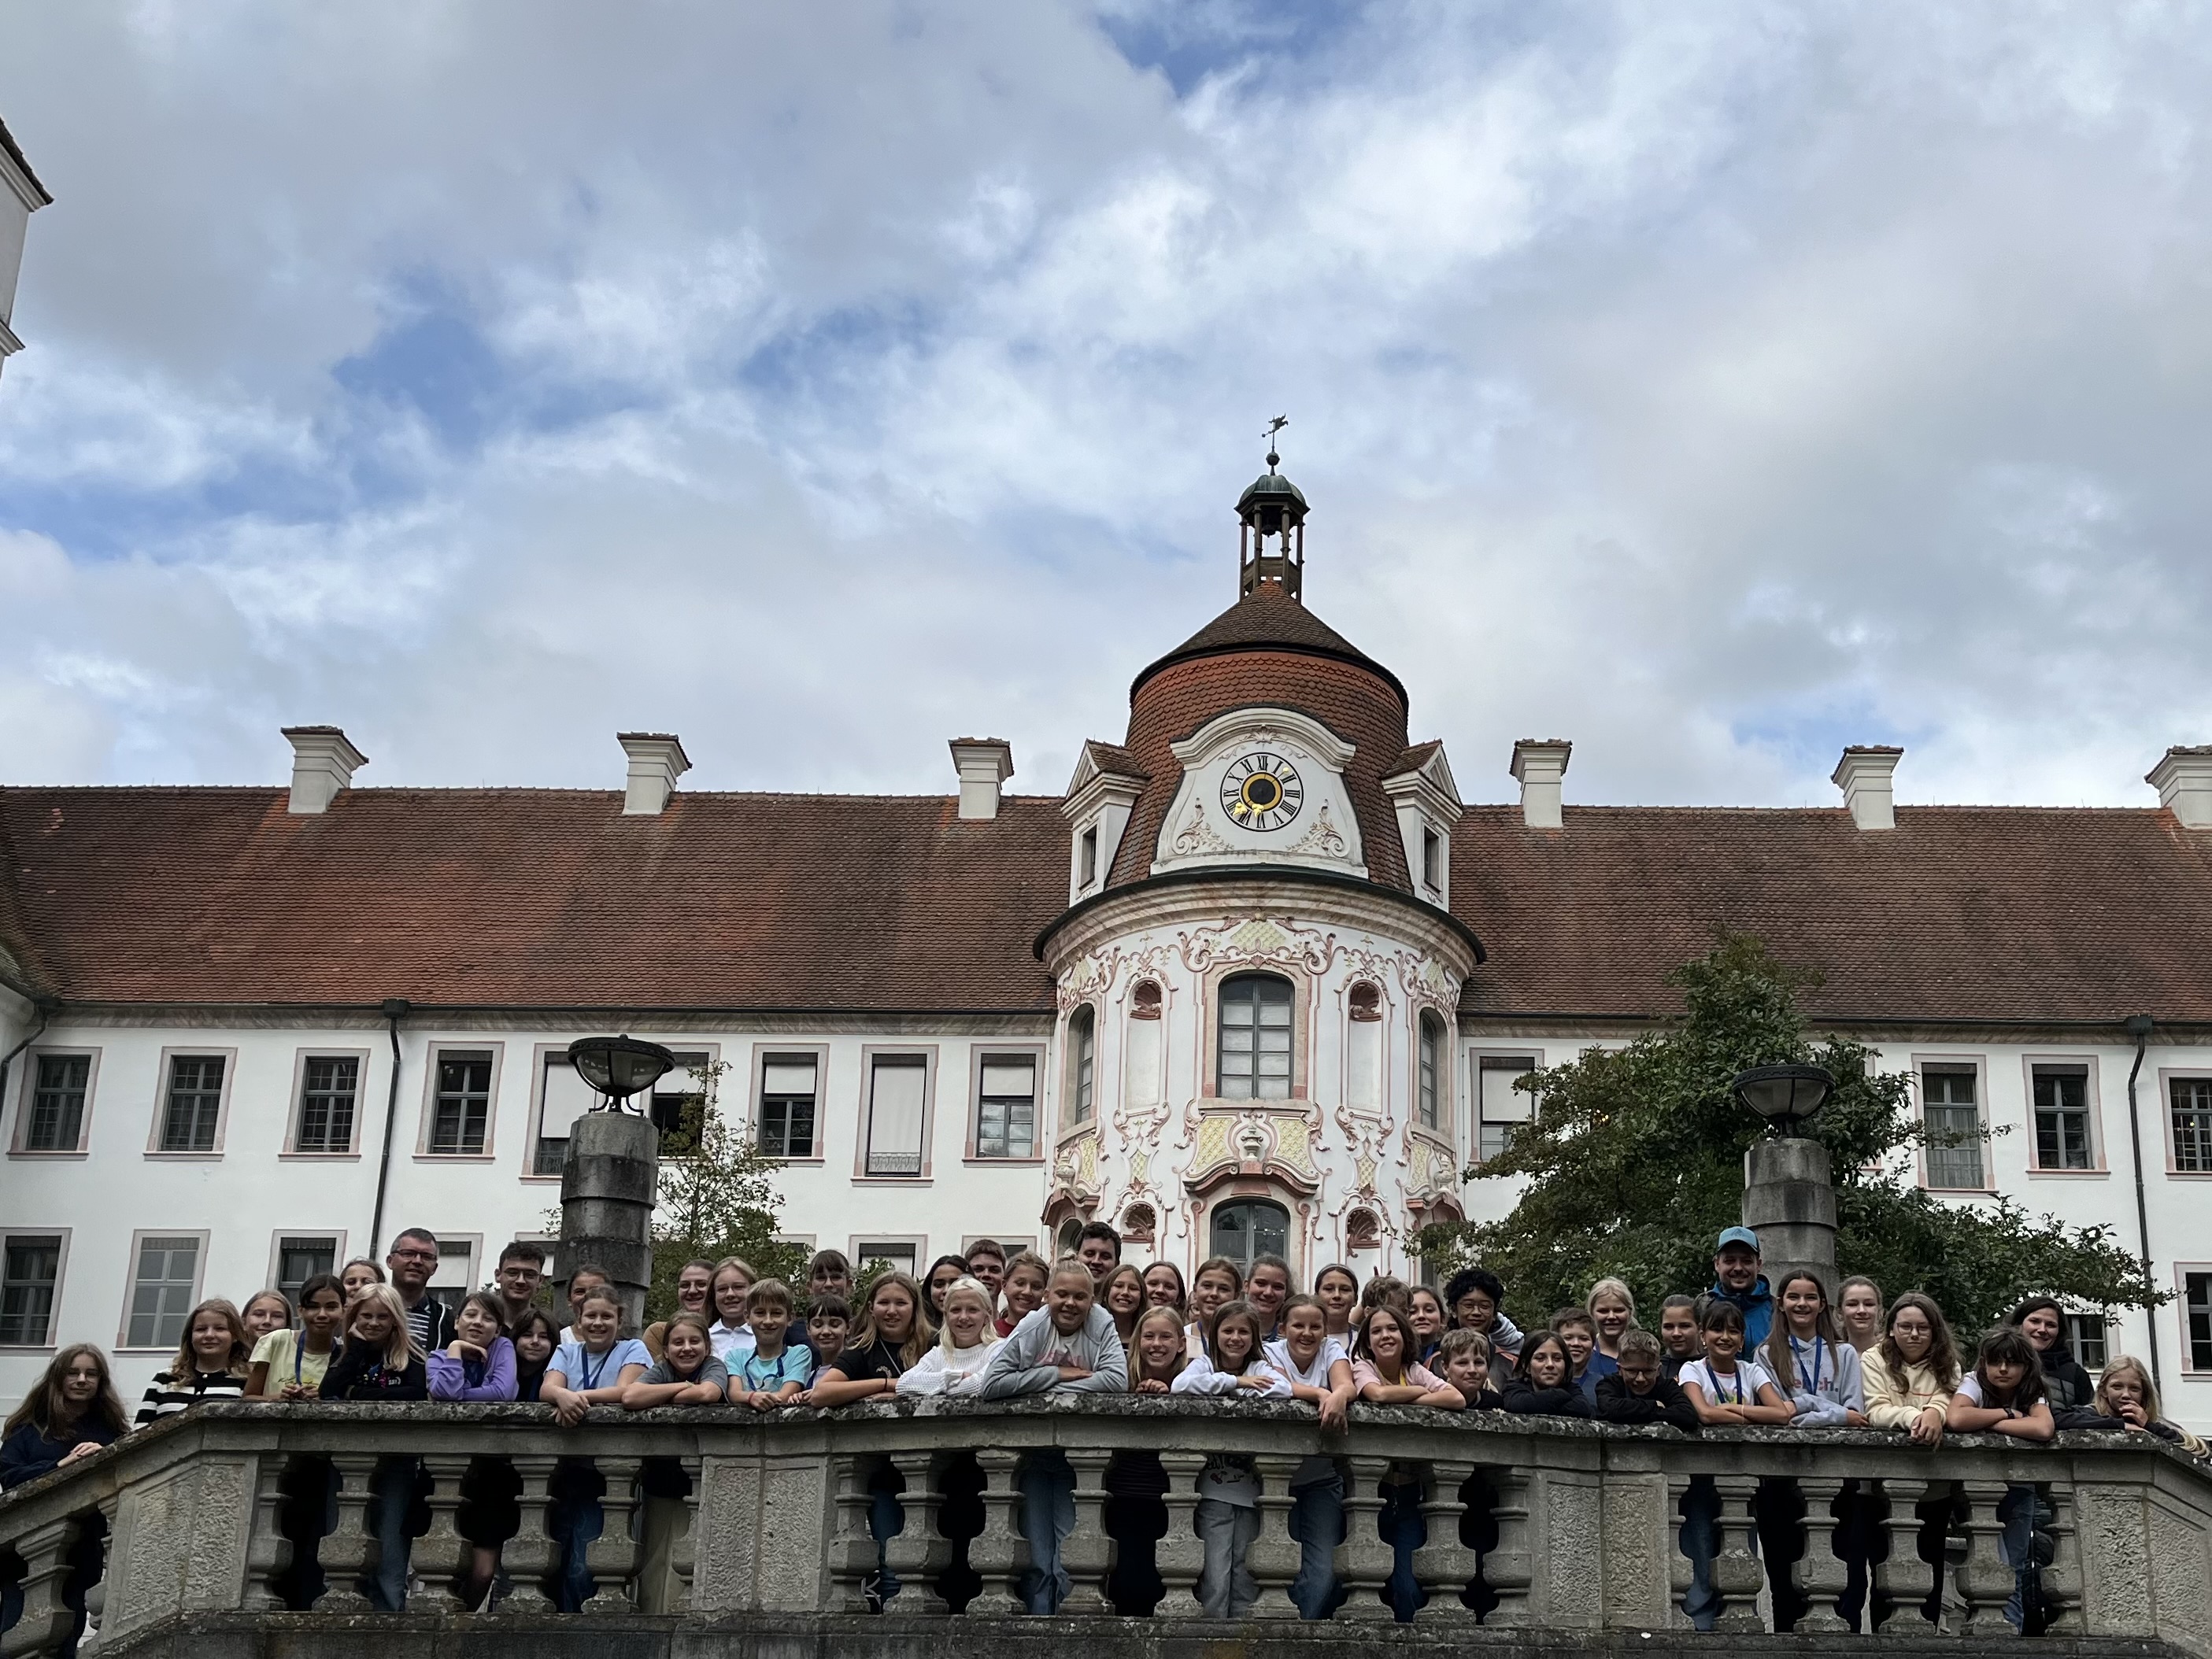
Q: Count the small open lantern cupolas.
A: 1